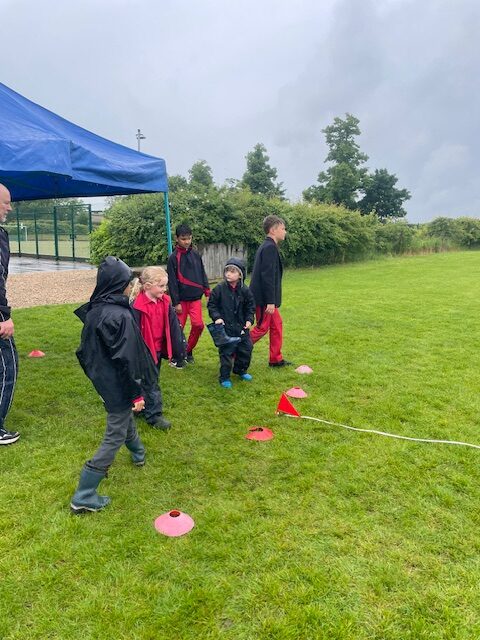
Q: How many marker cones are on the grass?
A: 5